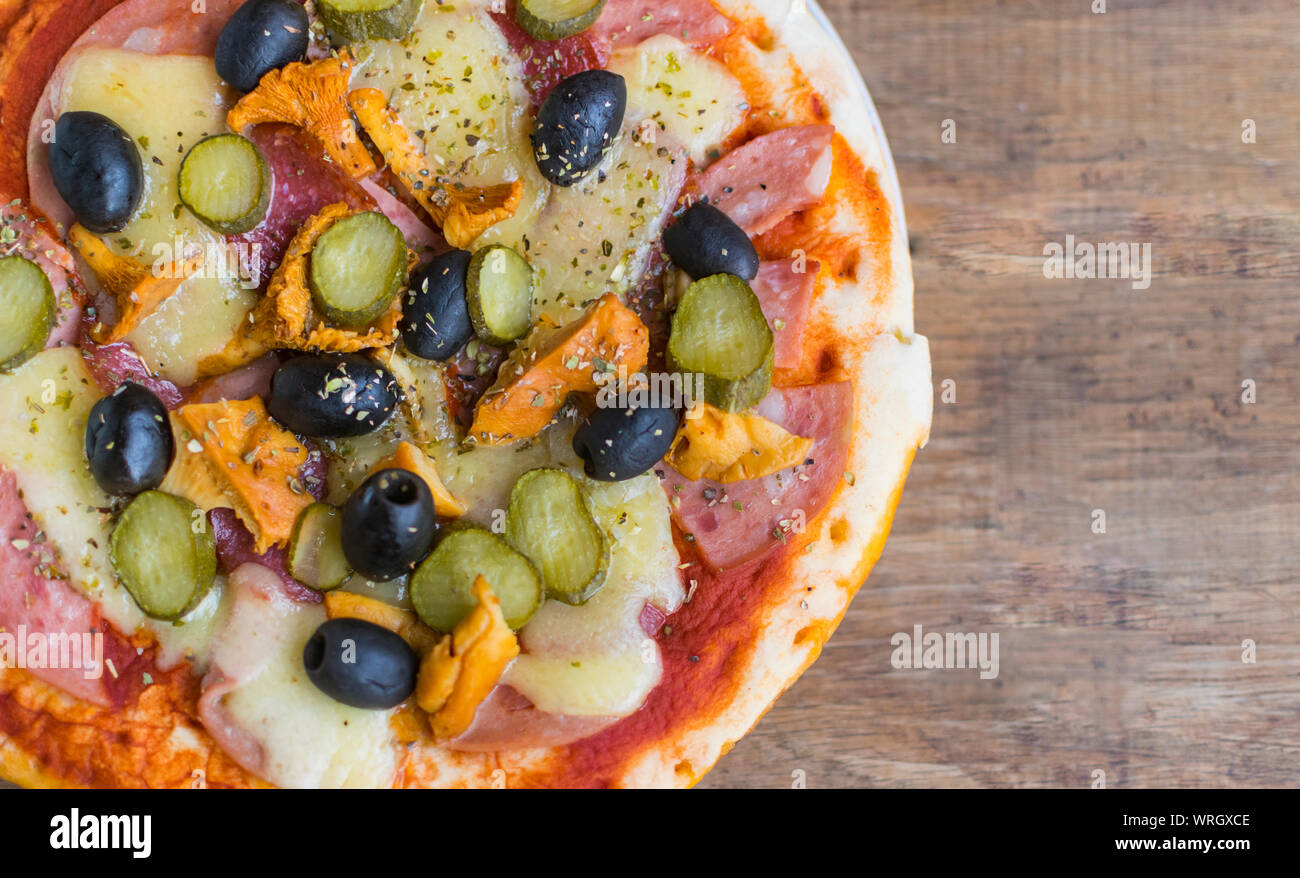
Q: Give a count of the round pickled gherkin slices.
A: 11